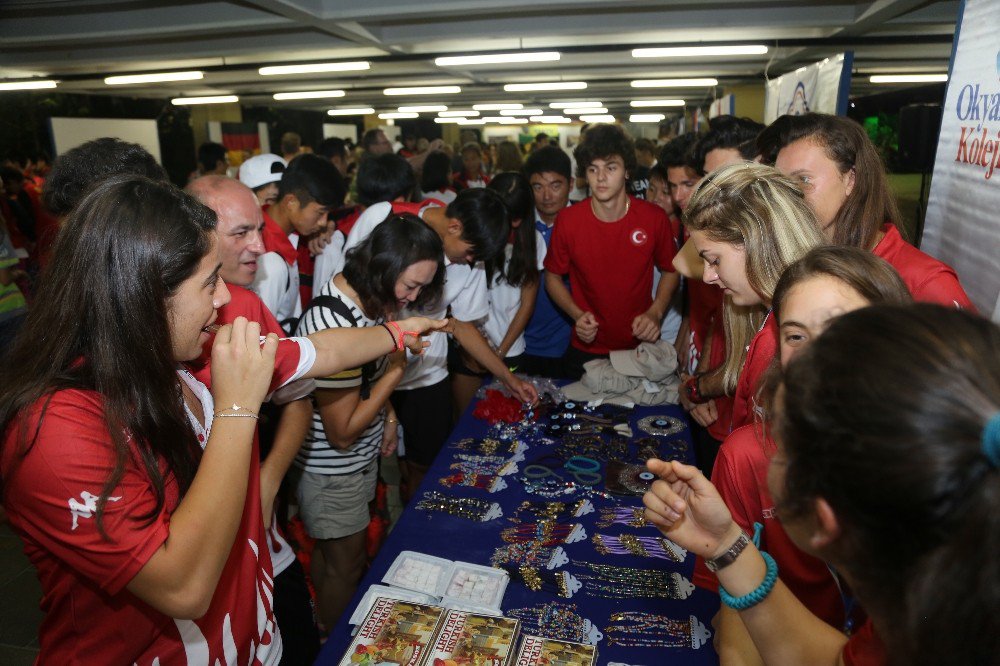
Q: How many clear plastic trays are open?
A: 2